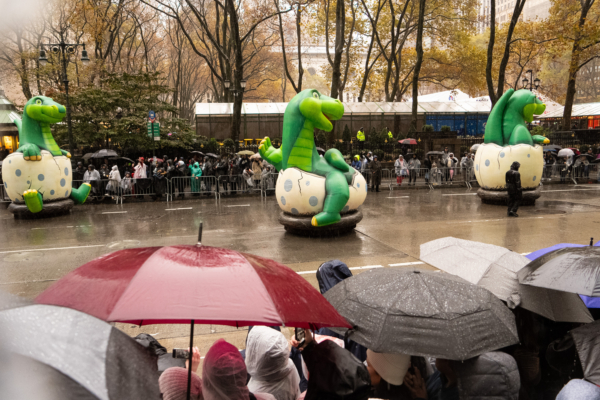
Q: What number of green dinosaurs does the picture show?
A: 3